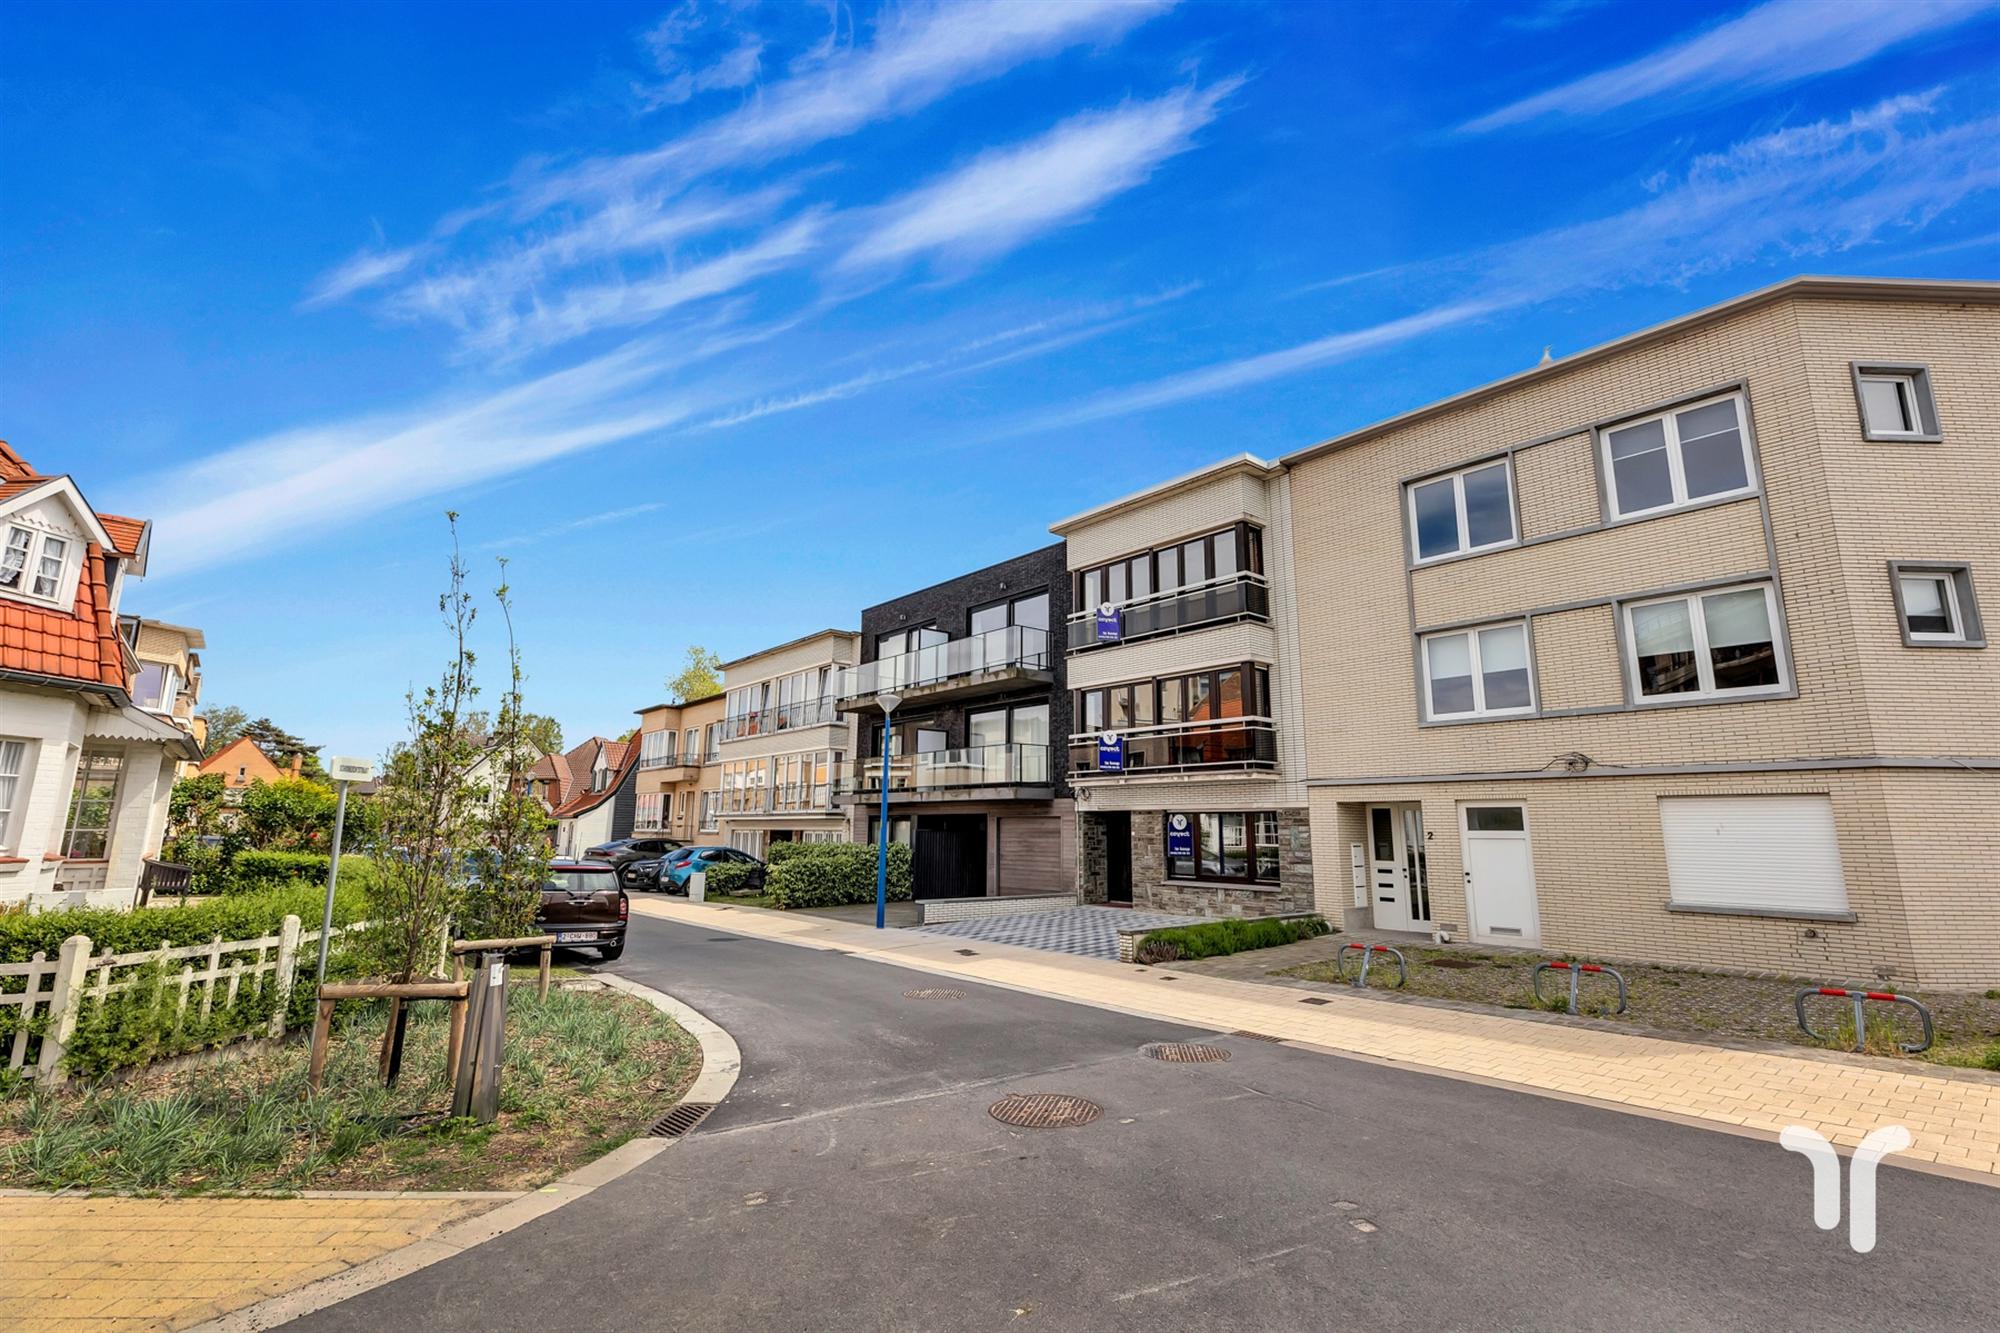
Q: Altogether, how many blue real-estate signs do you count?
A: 3